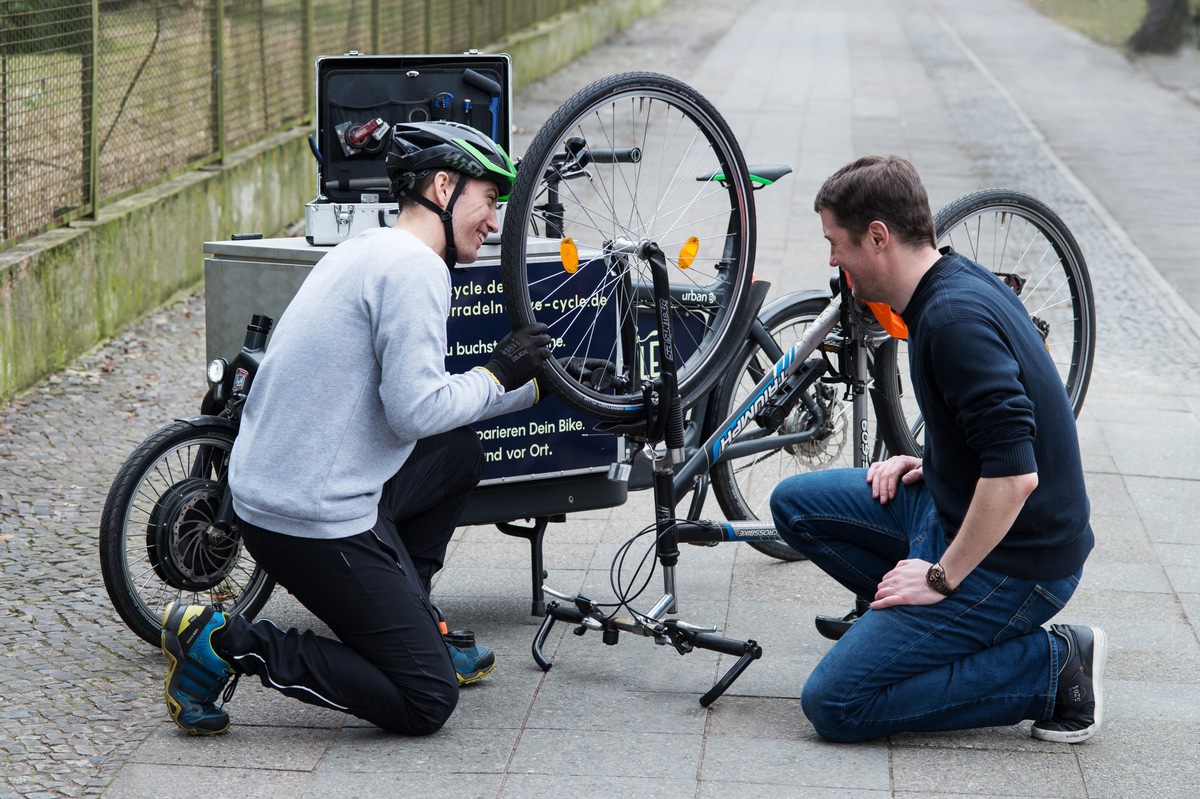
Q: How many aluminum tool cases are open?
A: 1